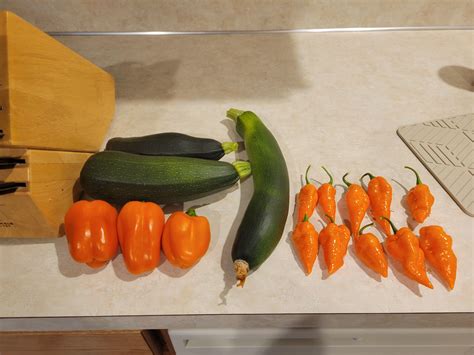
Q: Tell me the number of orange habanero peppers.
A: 10